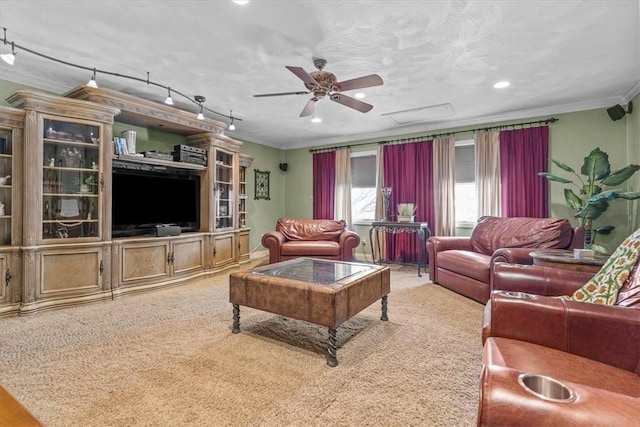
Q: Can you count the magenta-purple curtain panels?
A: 3